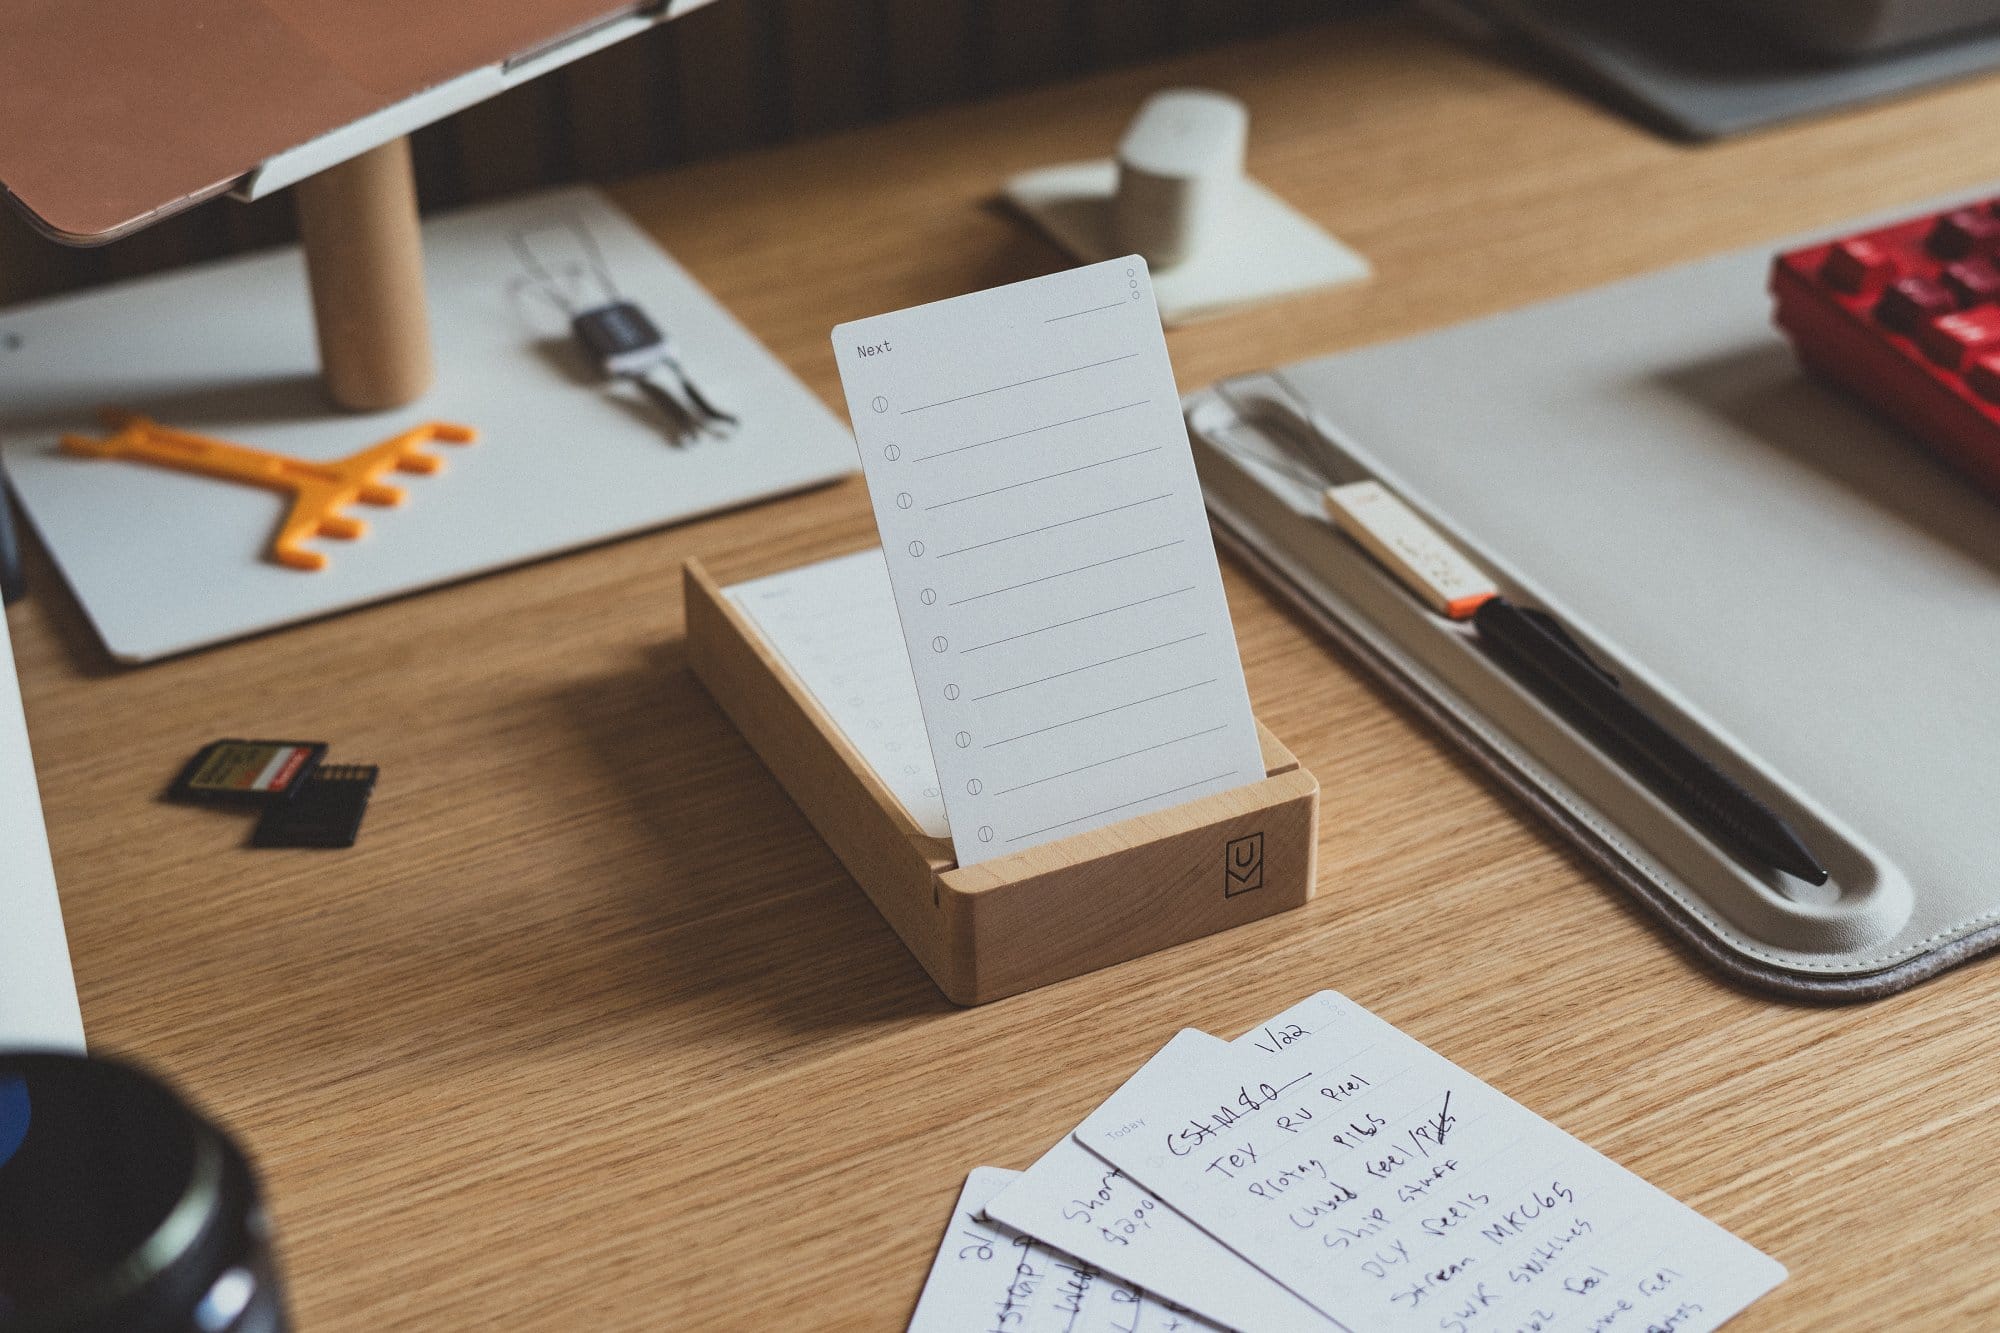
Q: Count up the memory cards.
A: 2